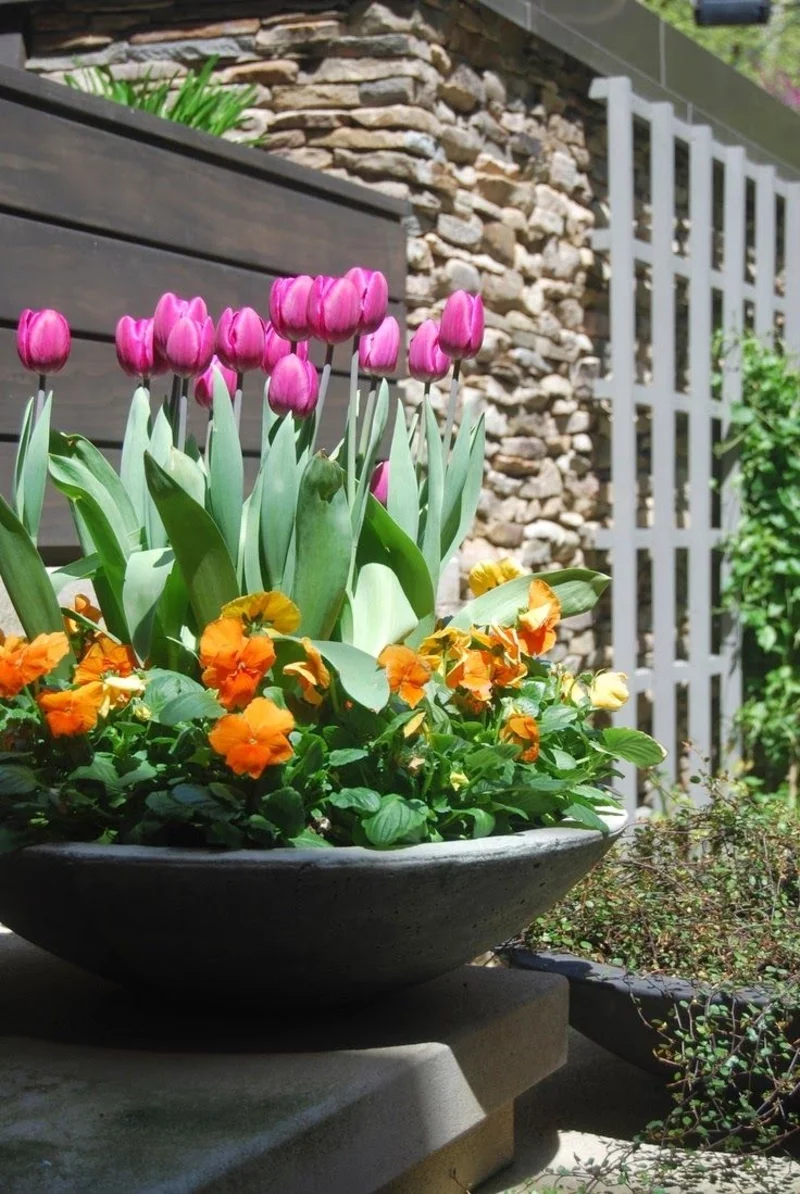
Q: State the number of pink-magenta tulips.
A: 15